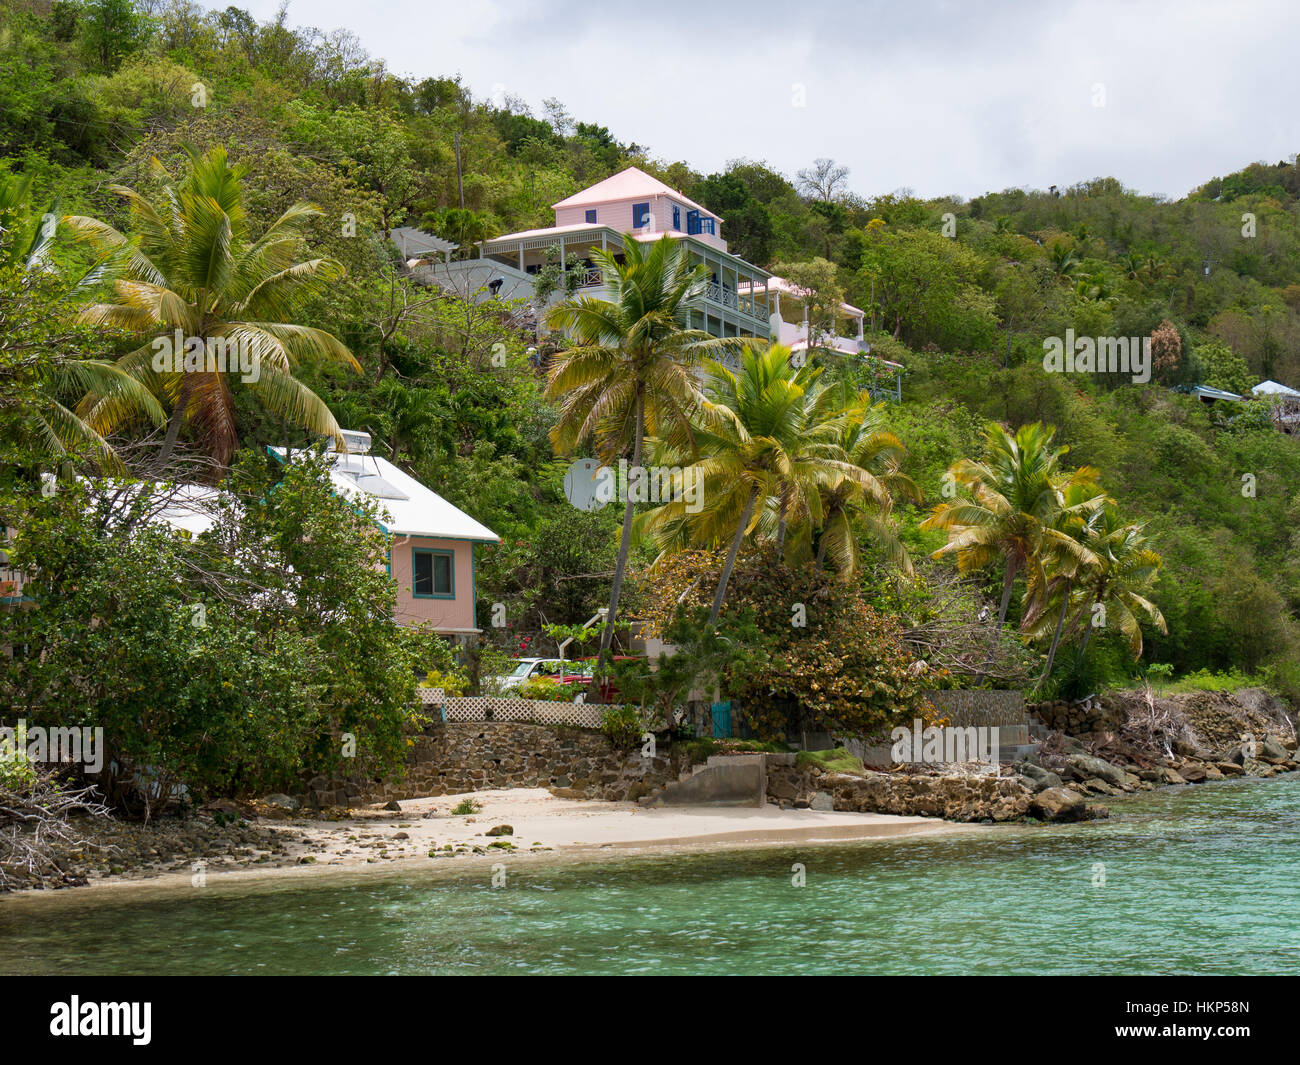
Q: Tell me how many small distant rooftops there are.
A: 2